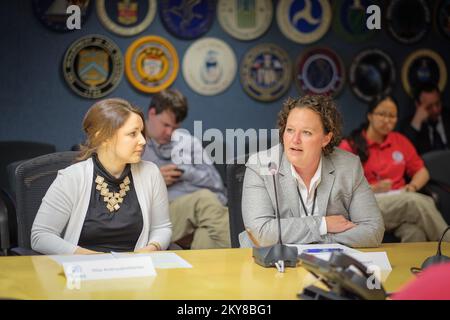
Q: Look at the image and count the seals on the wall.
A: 15